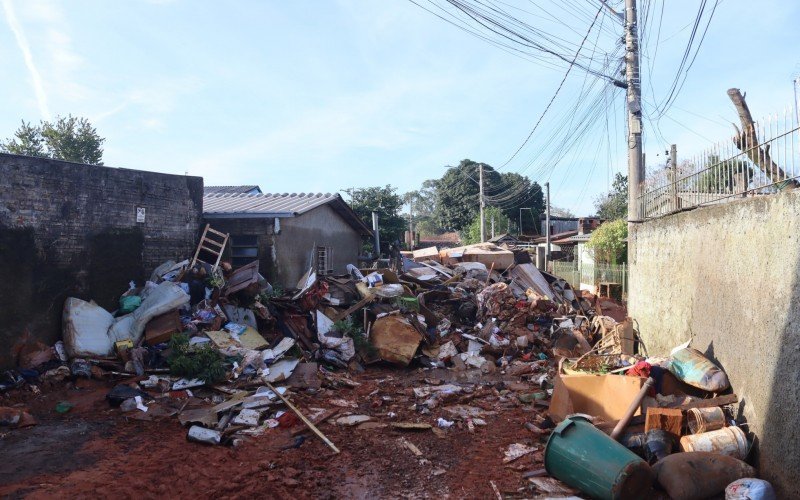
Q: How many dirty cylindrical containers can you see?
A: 3